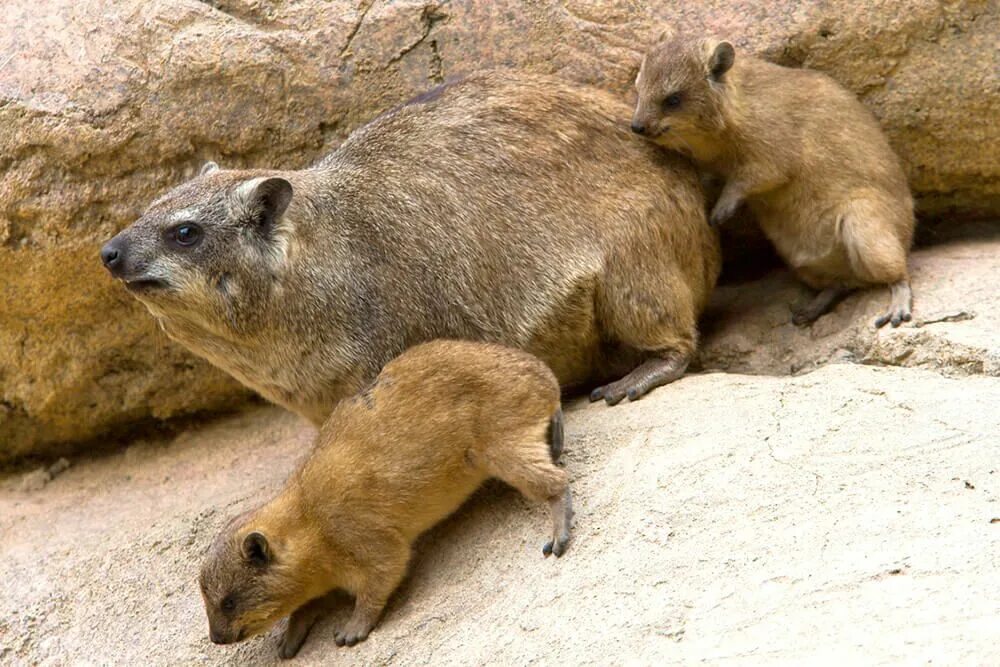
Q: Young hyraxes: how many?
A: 2